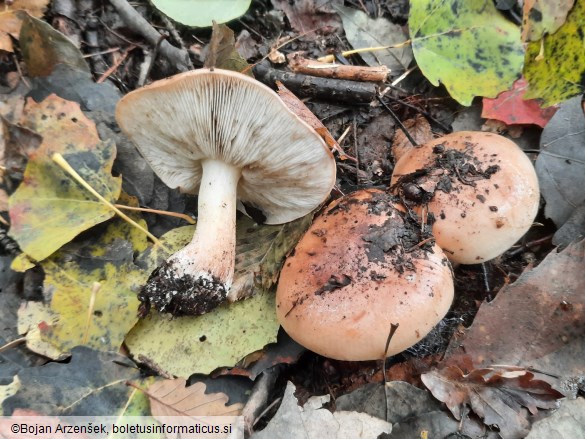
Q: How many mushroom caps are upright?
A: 2